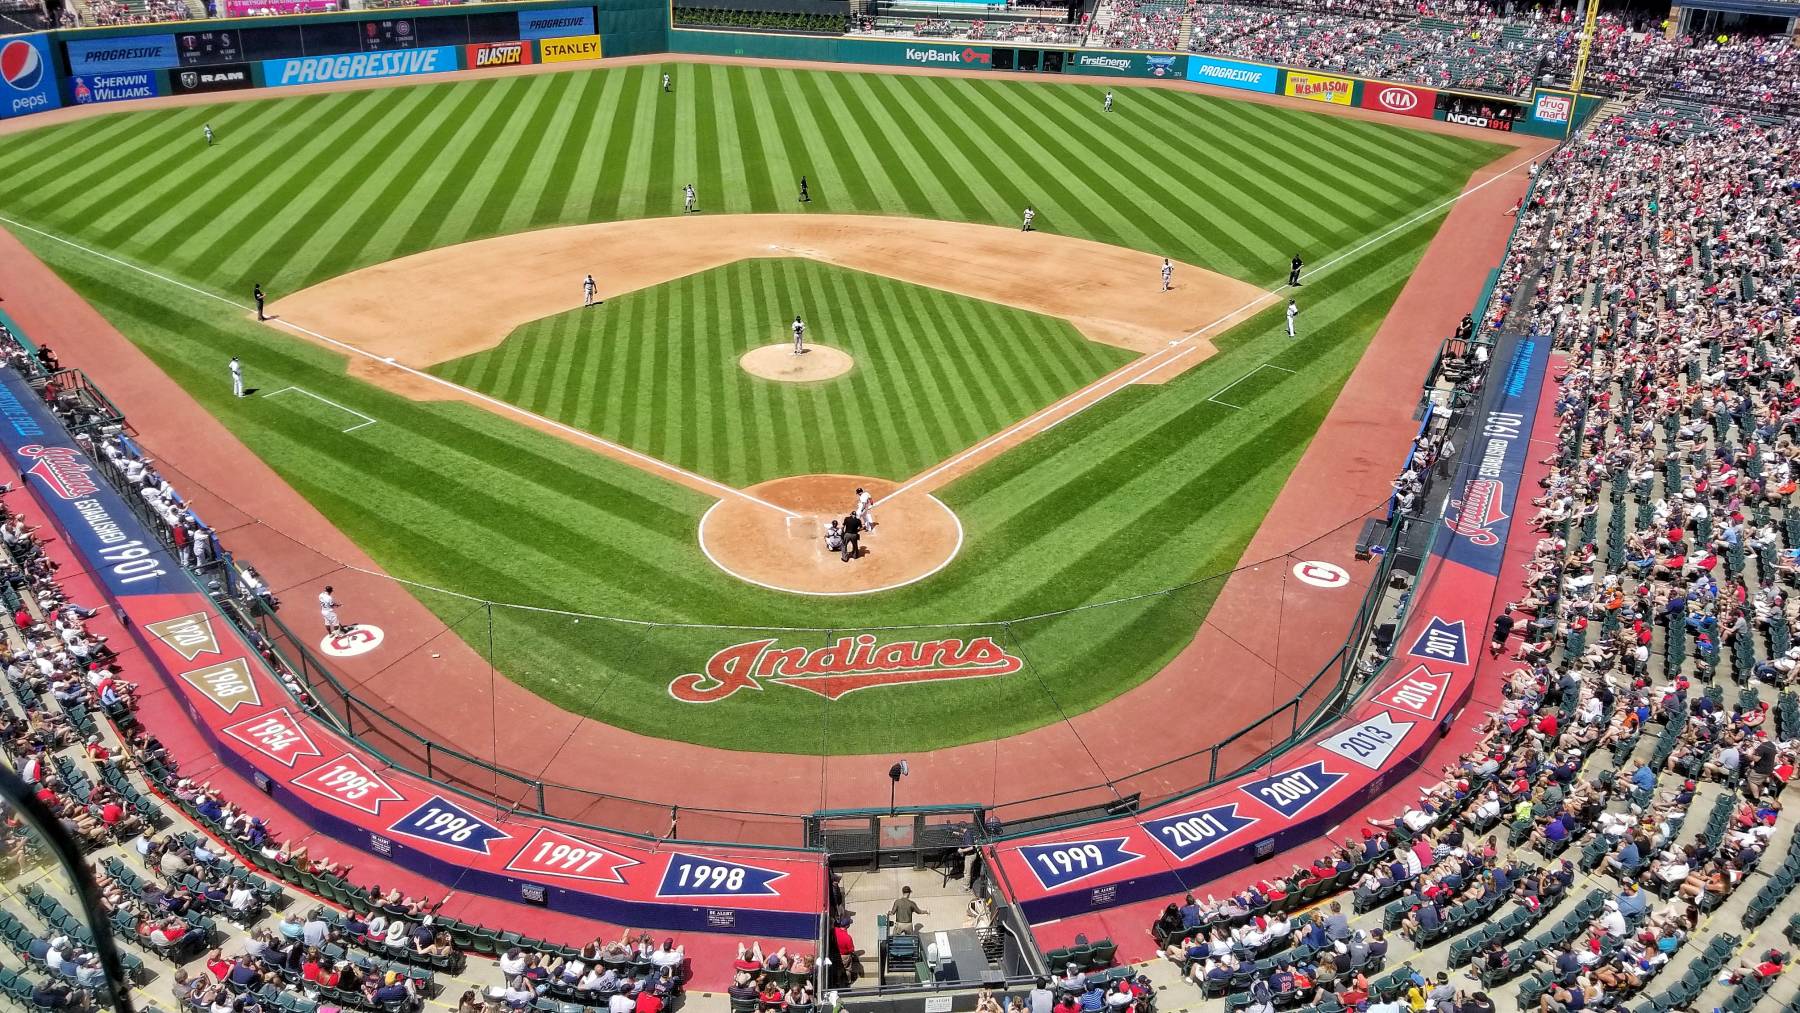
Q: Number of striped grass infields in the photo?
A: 1